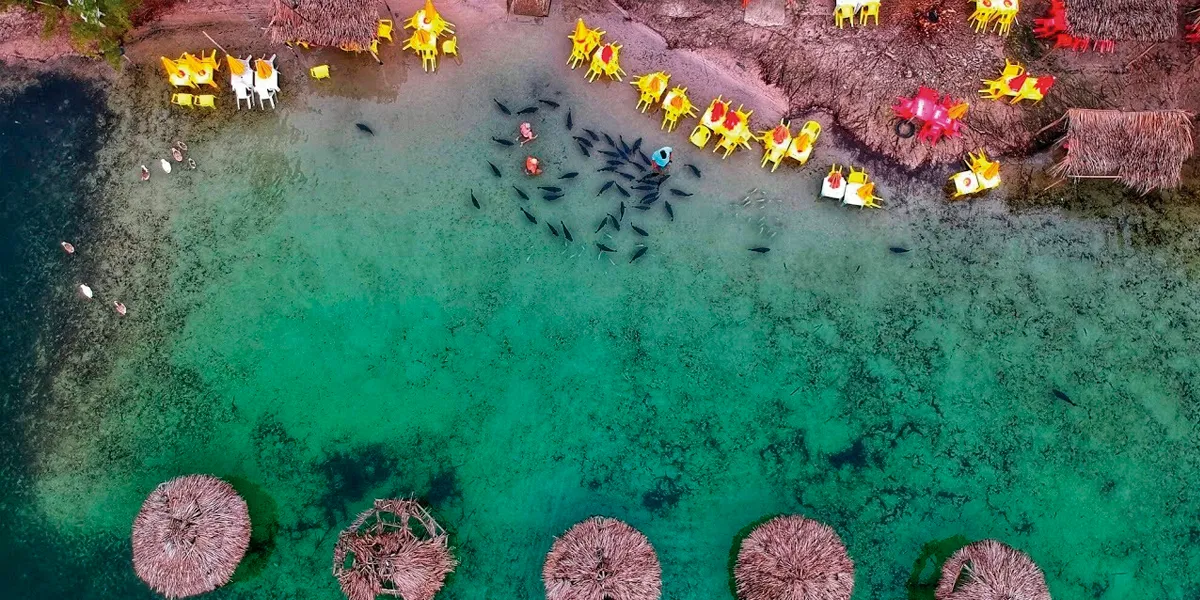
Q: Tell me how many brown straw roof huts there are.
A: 8